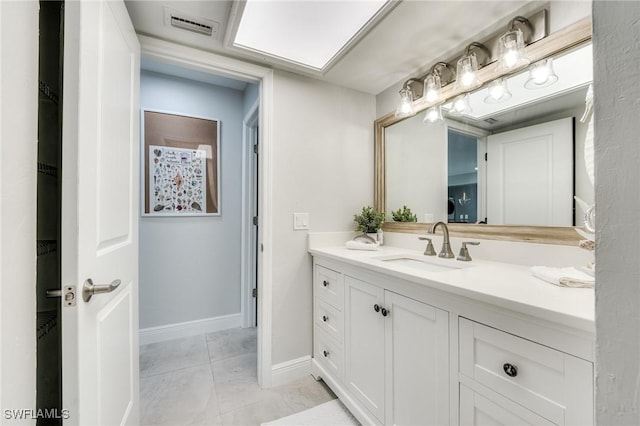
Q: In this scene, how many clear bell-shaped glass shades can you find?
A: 4